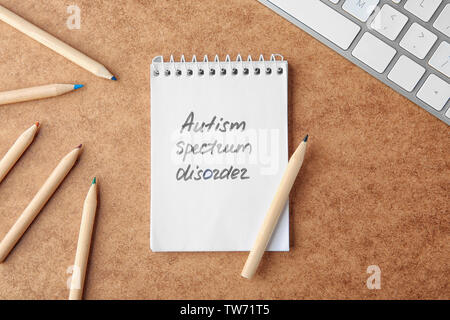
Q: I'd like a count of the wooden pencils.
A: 6